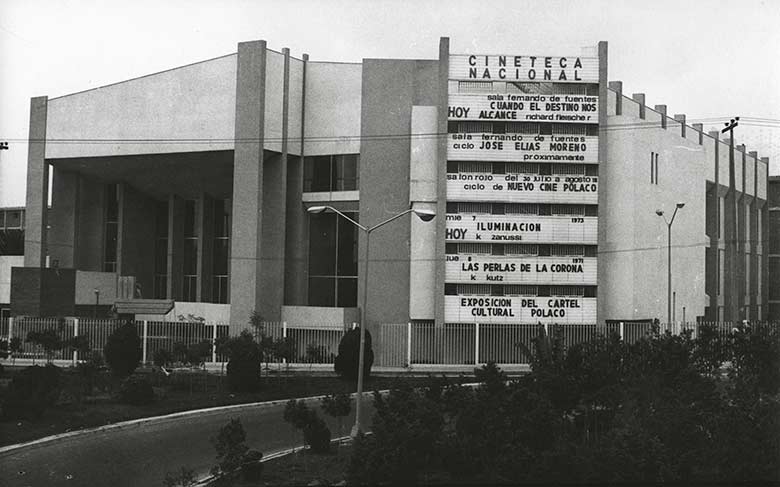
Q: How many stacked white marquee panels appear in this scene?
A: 7